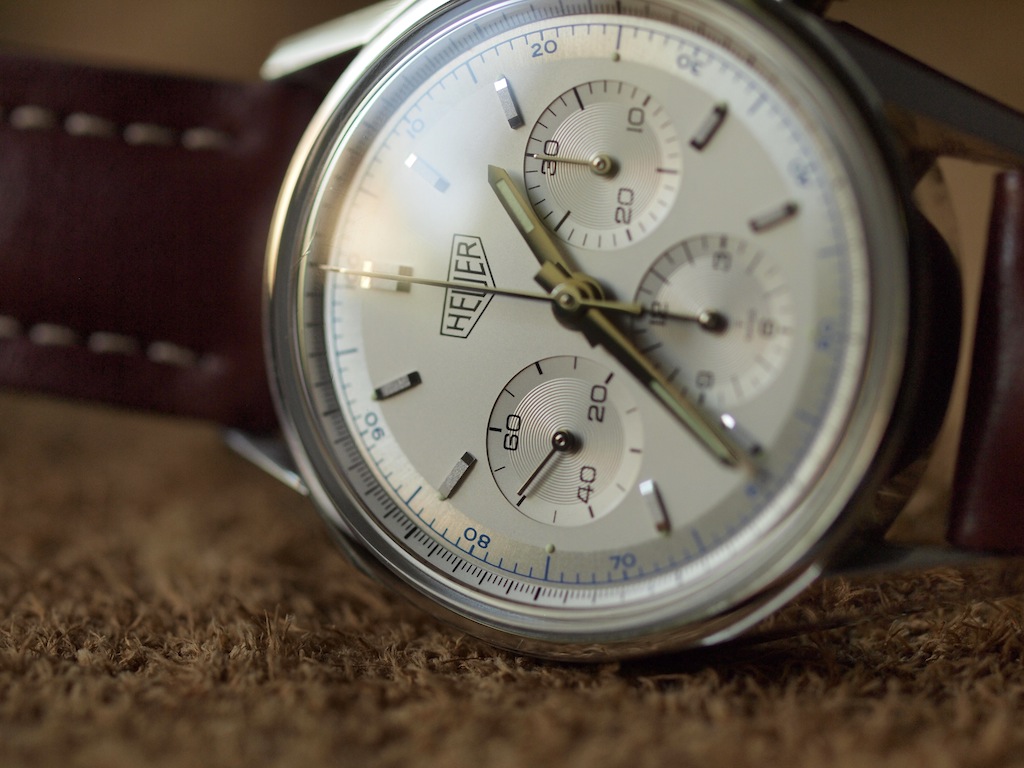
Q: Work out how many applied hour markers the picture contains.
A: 9